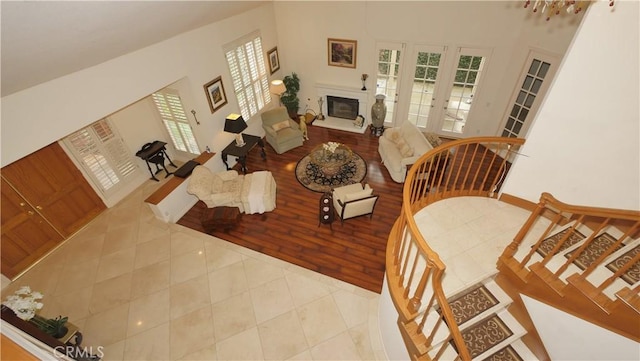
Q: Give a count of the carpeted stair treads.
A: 6